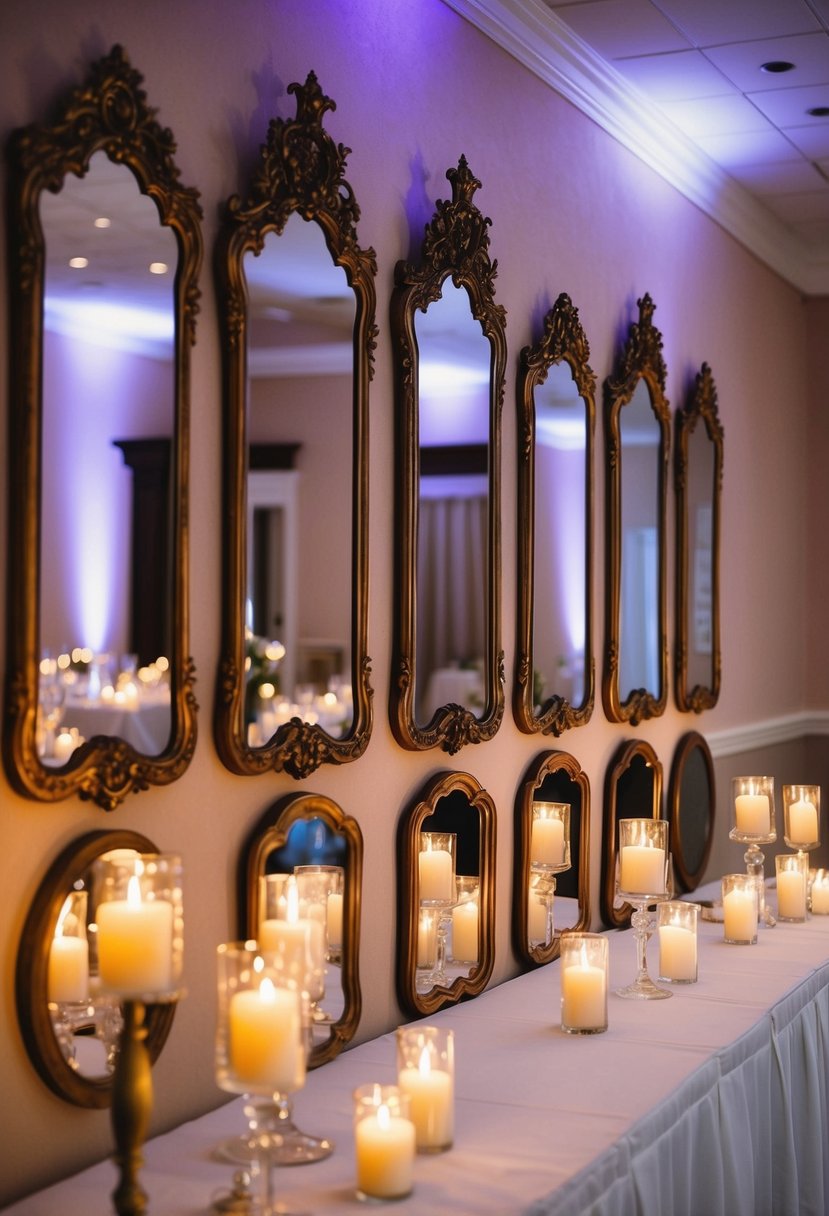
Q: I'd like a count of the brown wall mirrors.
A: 12